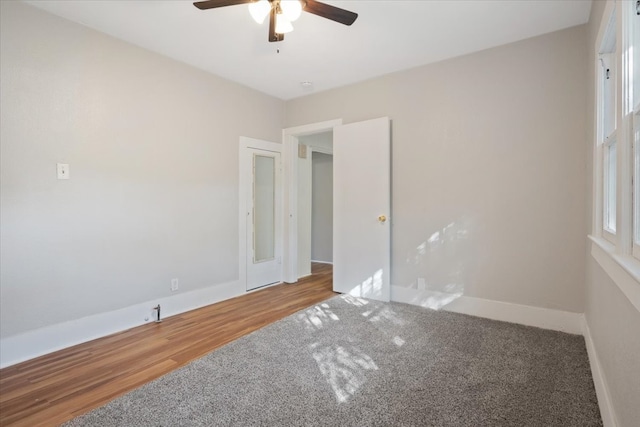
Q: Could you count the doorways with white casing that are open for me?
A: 1